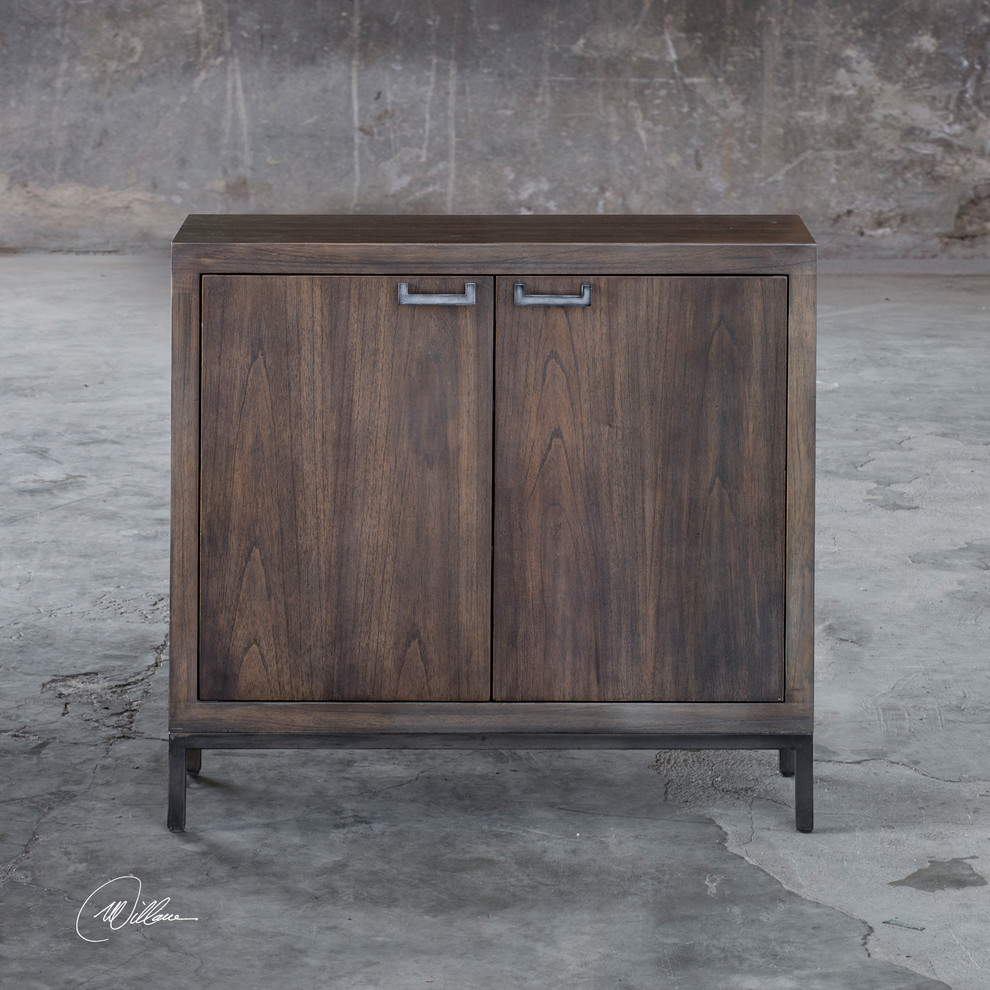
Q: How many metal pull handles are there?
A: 2